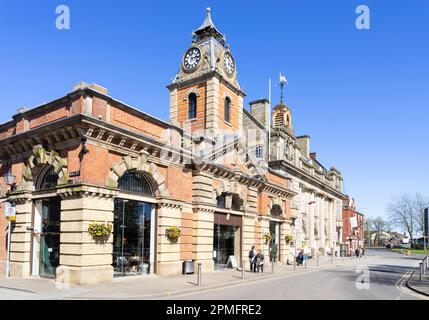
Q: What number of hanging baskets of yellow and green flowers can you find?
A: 4